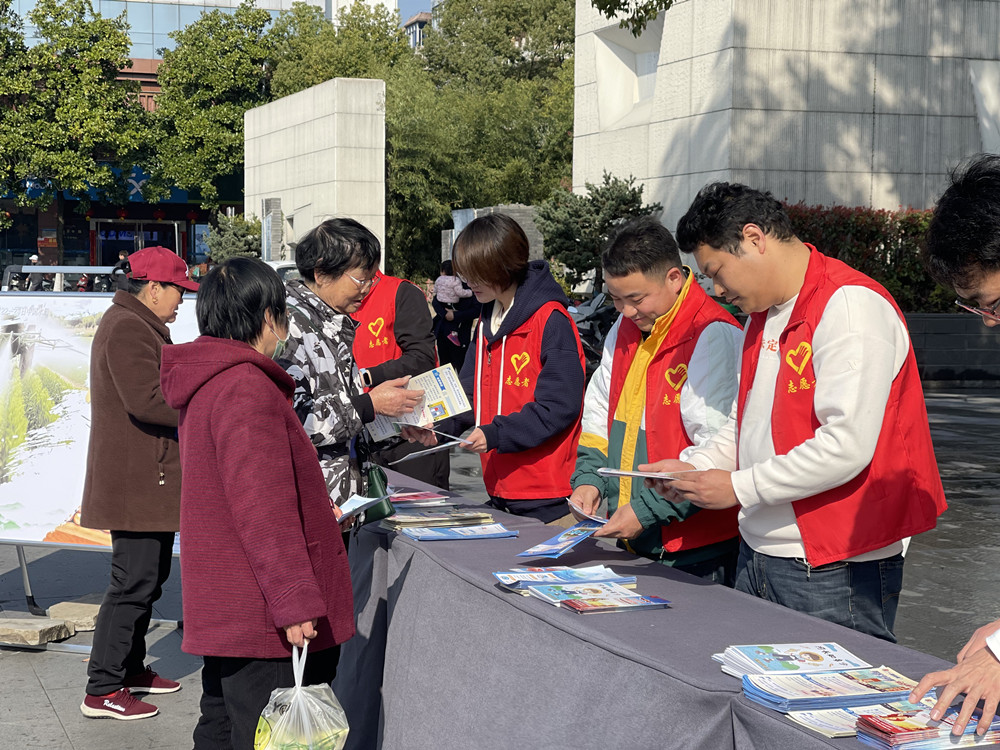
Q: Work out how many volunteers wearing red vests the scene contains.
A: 4